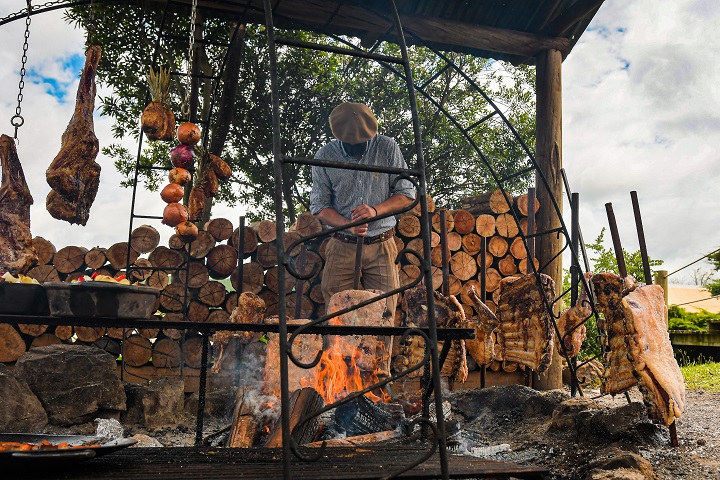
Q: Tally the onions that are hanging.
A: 6